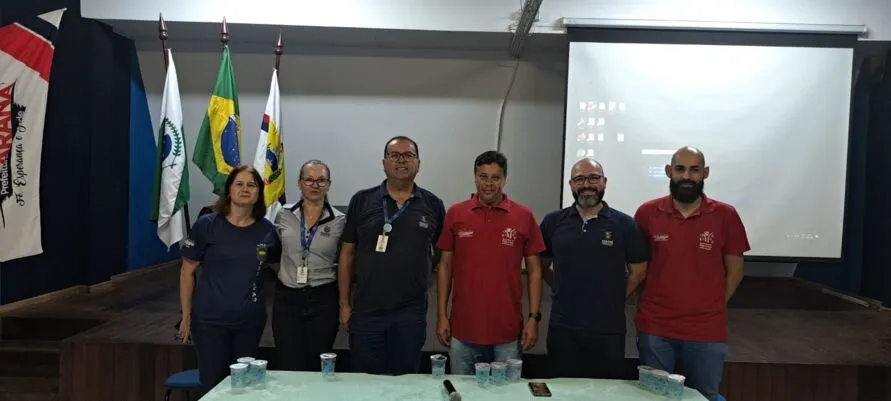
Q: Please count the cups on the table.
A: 11